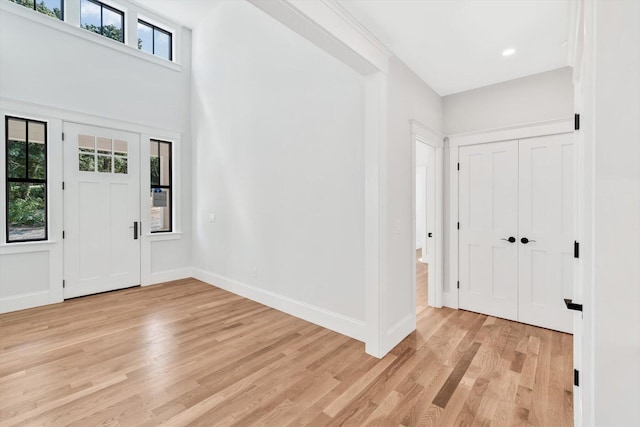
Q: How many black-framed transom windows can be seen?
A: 3